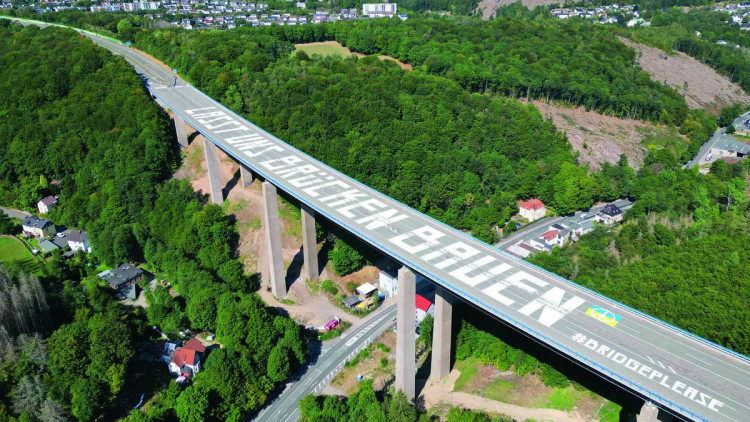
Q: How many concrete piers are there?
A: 8